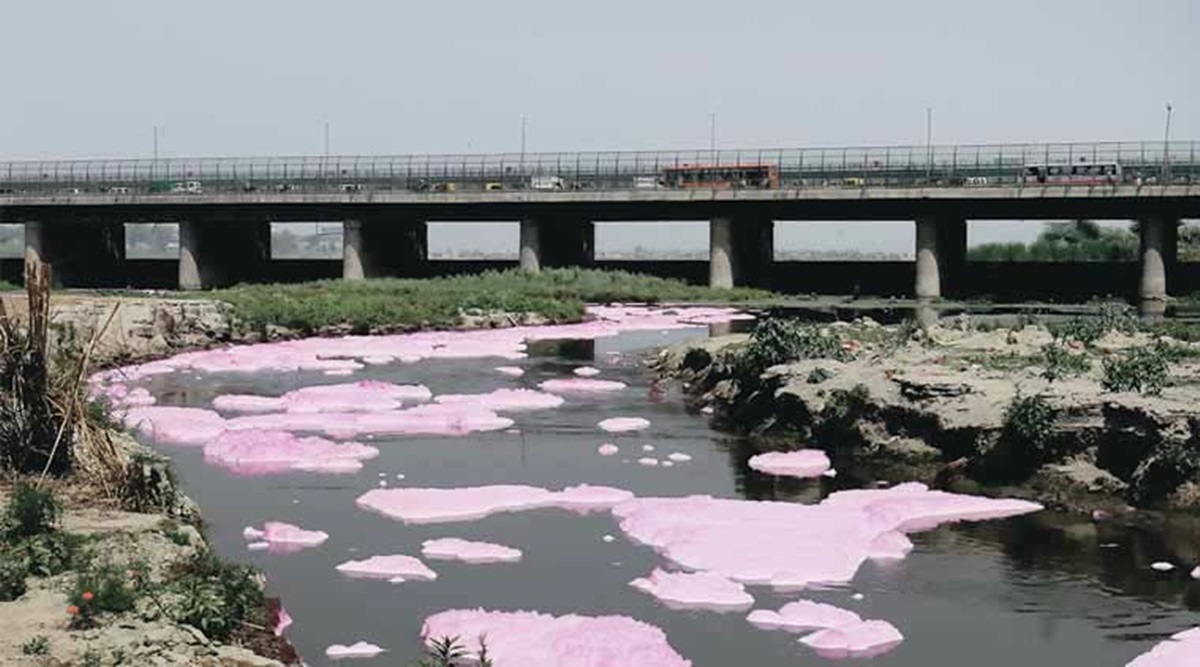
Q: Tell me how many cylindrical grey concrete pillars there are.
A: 7